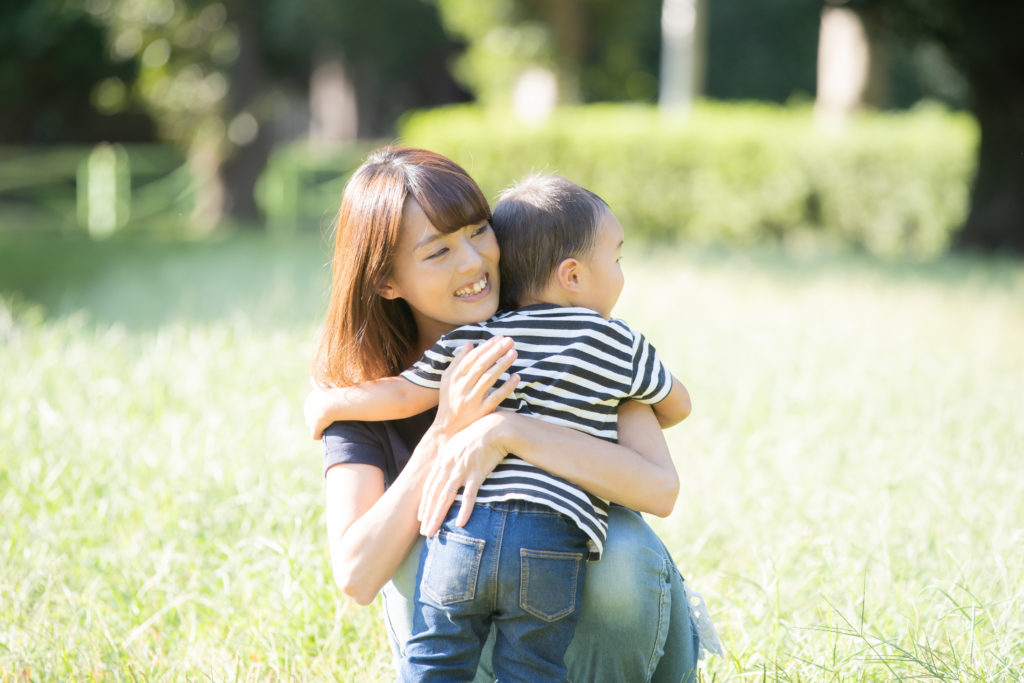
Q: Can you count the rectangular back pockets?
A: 2